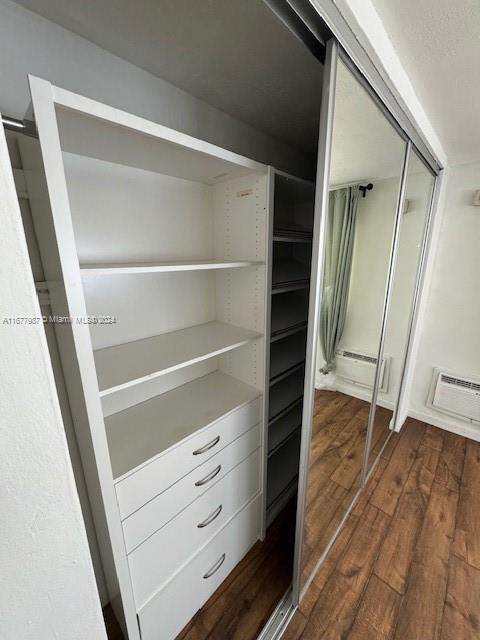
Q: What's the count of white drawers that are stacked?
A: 4